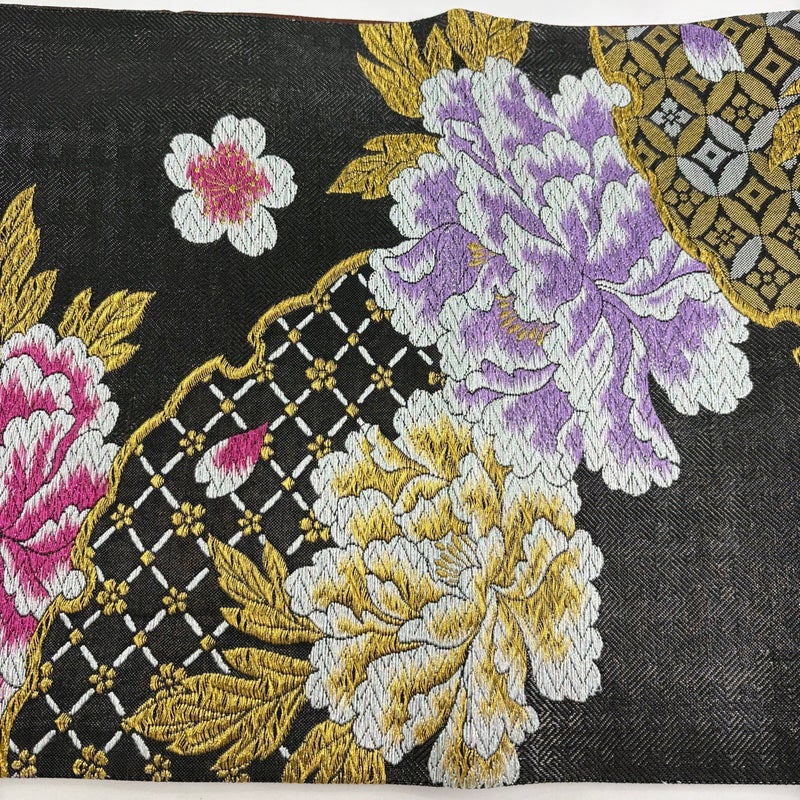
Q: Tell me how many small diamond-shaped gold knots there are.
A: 12